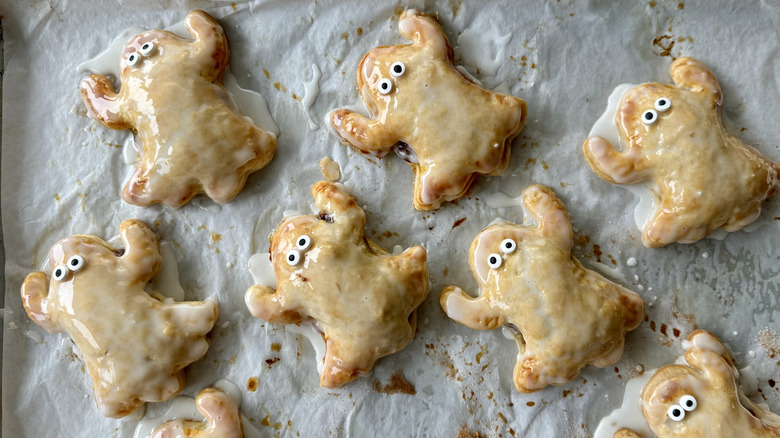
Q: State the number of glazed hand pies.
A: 8